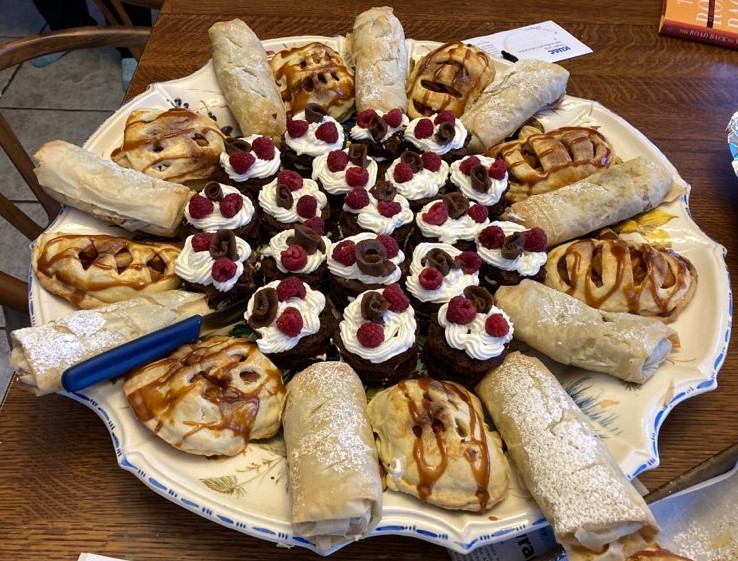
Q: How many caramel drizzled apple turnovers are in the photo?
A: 8